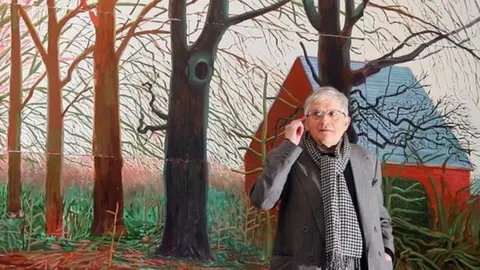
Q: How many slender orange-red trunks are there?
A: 3